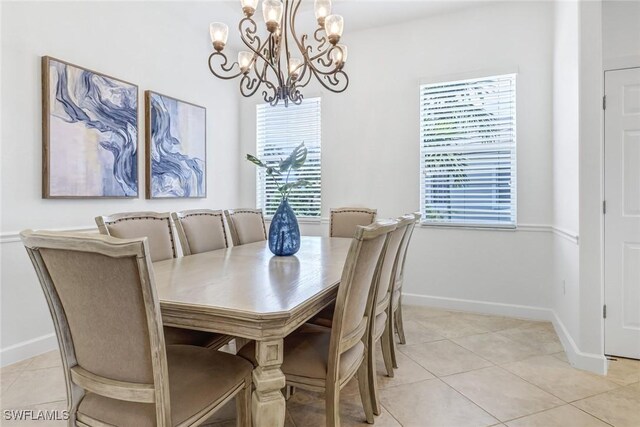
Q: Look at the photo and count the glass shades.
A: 8